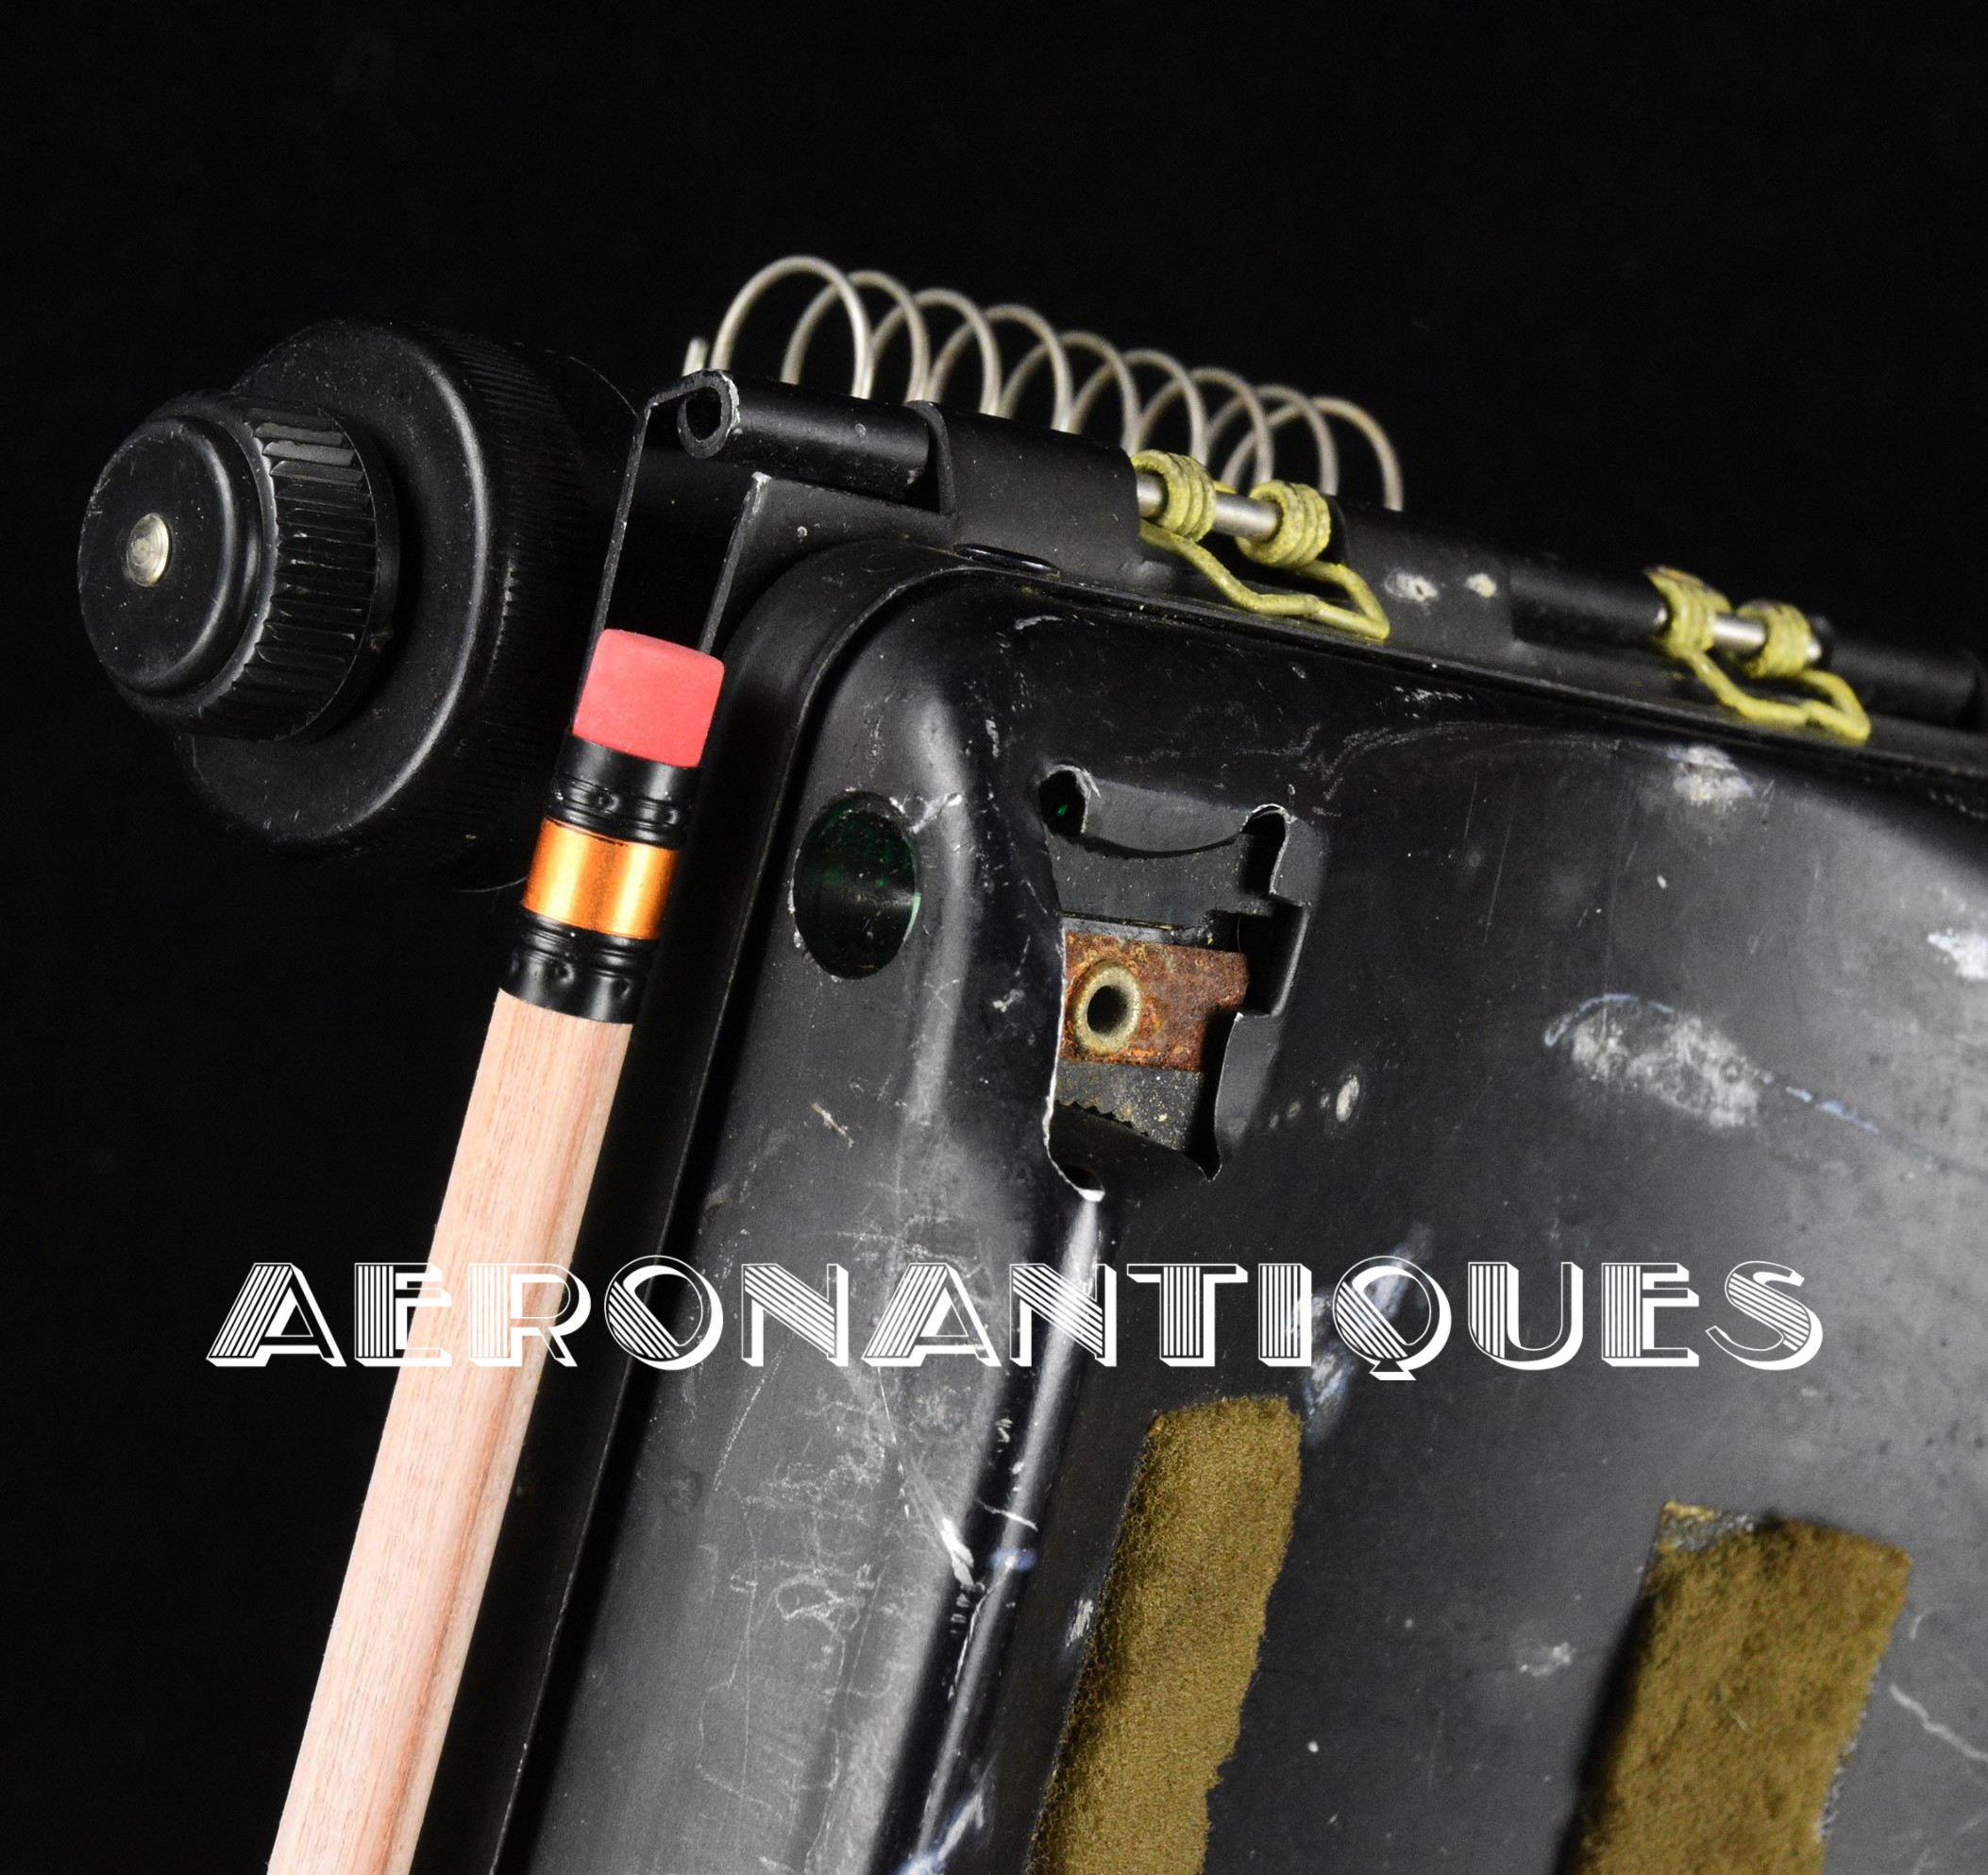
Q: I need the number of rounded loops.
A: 9